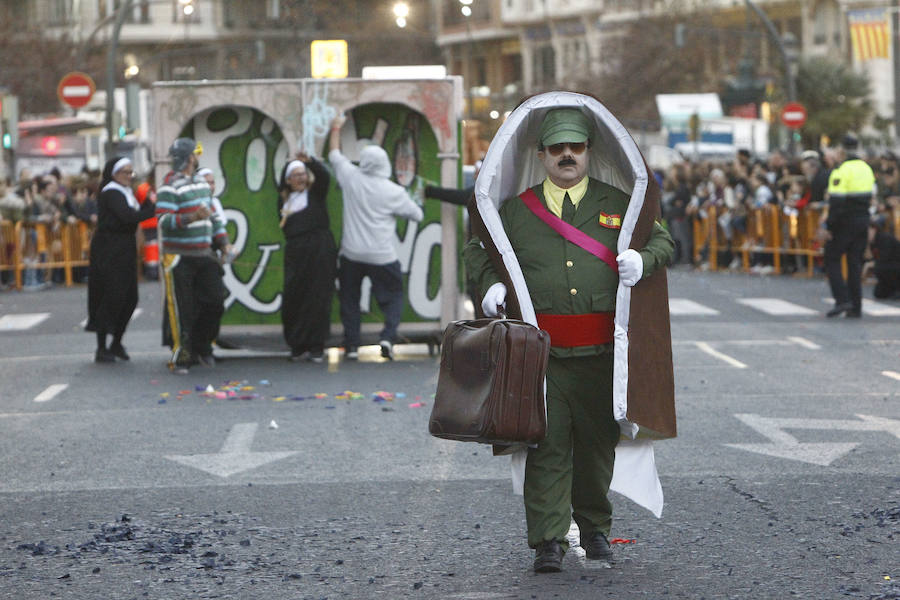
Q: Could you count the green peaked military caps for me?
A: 1